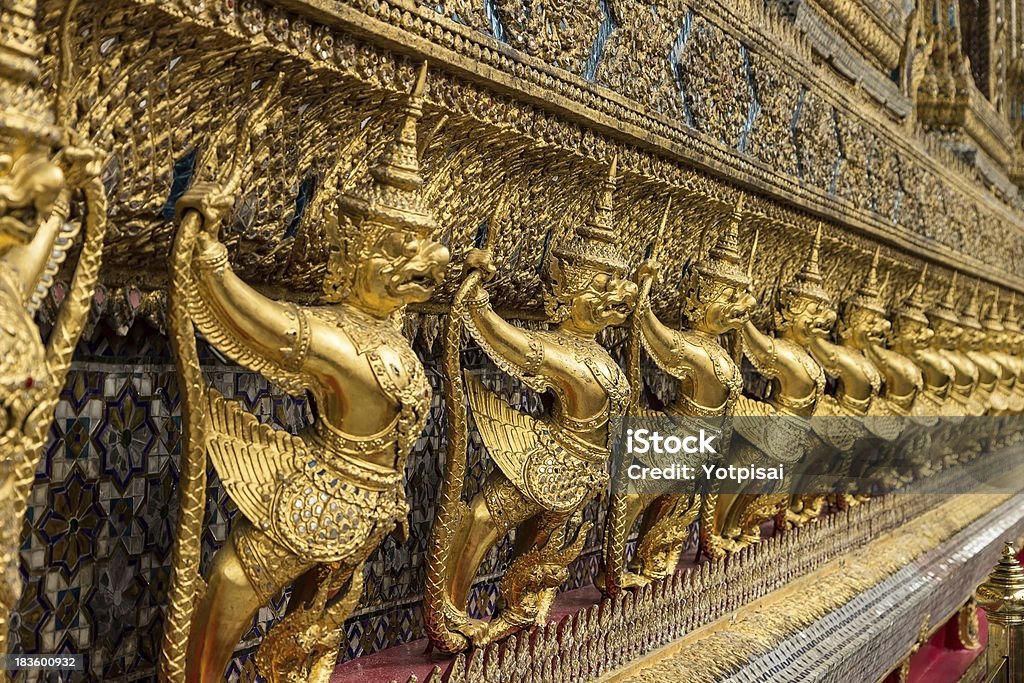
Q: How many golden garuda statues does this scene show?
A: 11